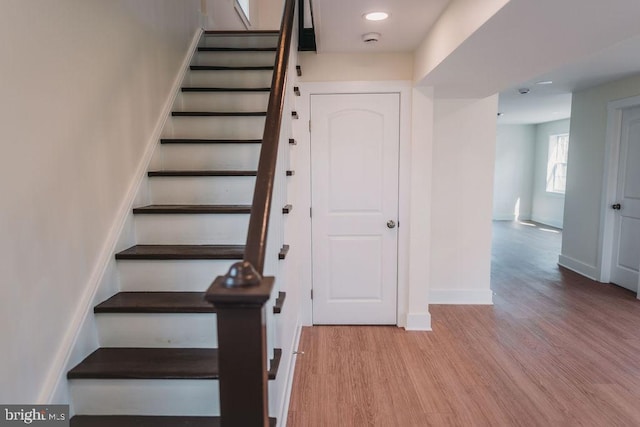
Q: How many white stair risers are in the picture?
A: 11